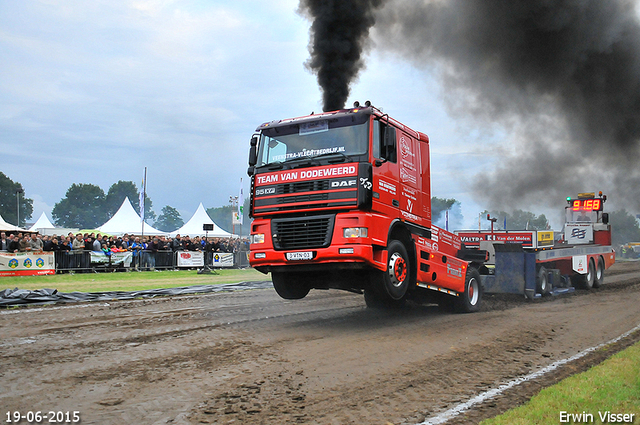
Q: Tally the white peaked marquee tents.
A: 4